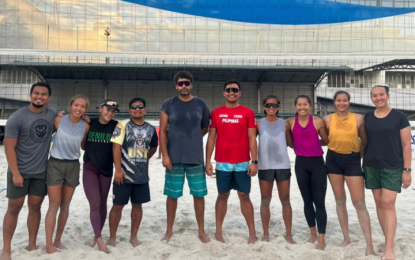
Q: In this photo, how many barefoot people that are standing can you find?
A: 10